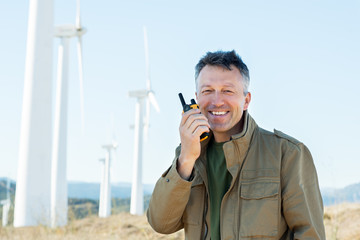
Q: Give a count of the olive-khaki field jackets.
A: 1